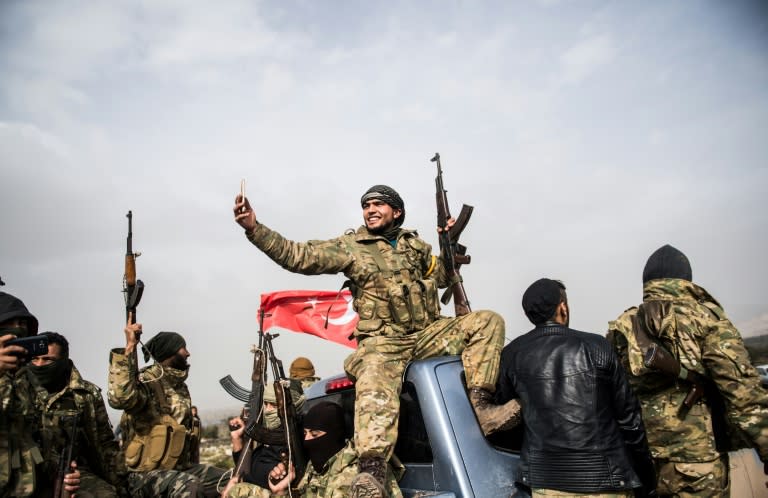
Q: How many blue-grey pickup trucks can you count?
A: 1